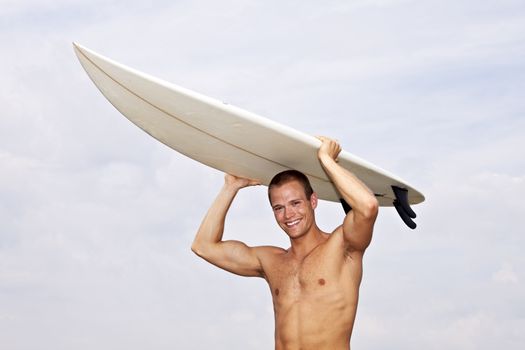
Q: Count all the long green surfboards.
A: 0